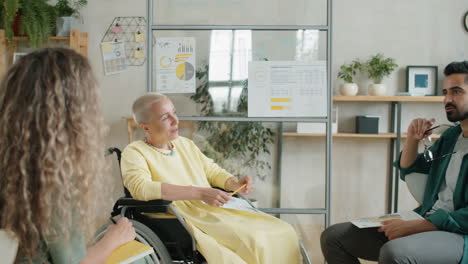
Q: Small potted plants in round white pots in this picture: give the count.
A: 2